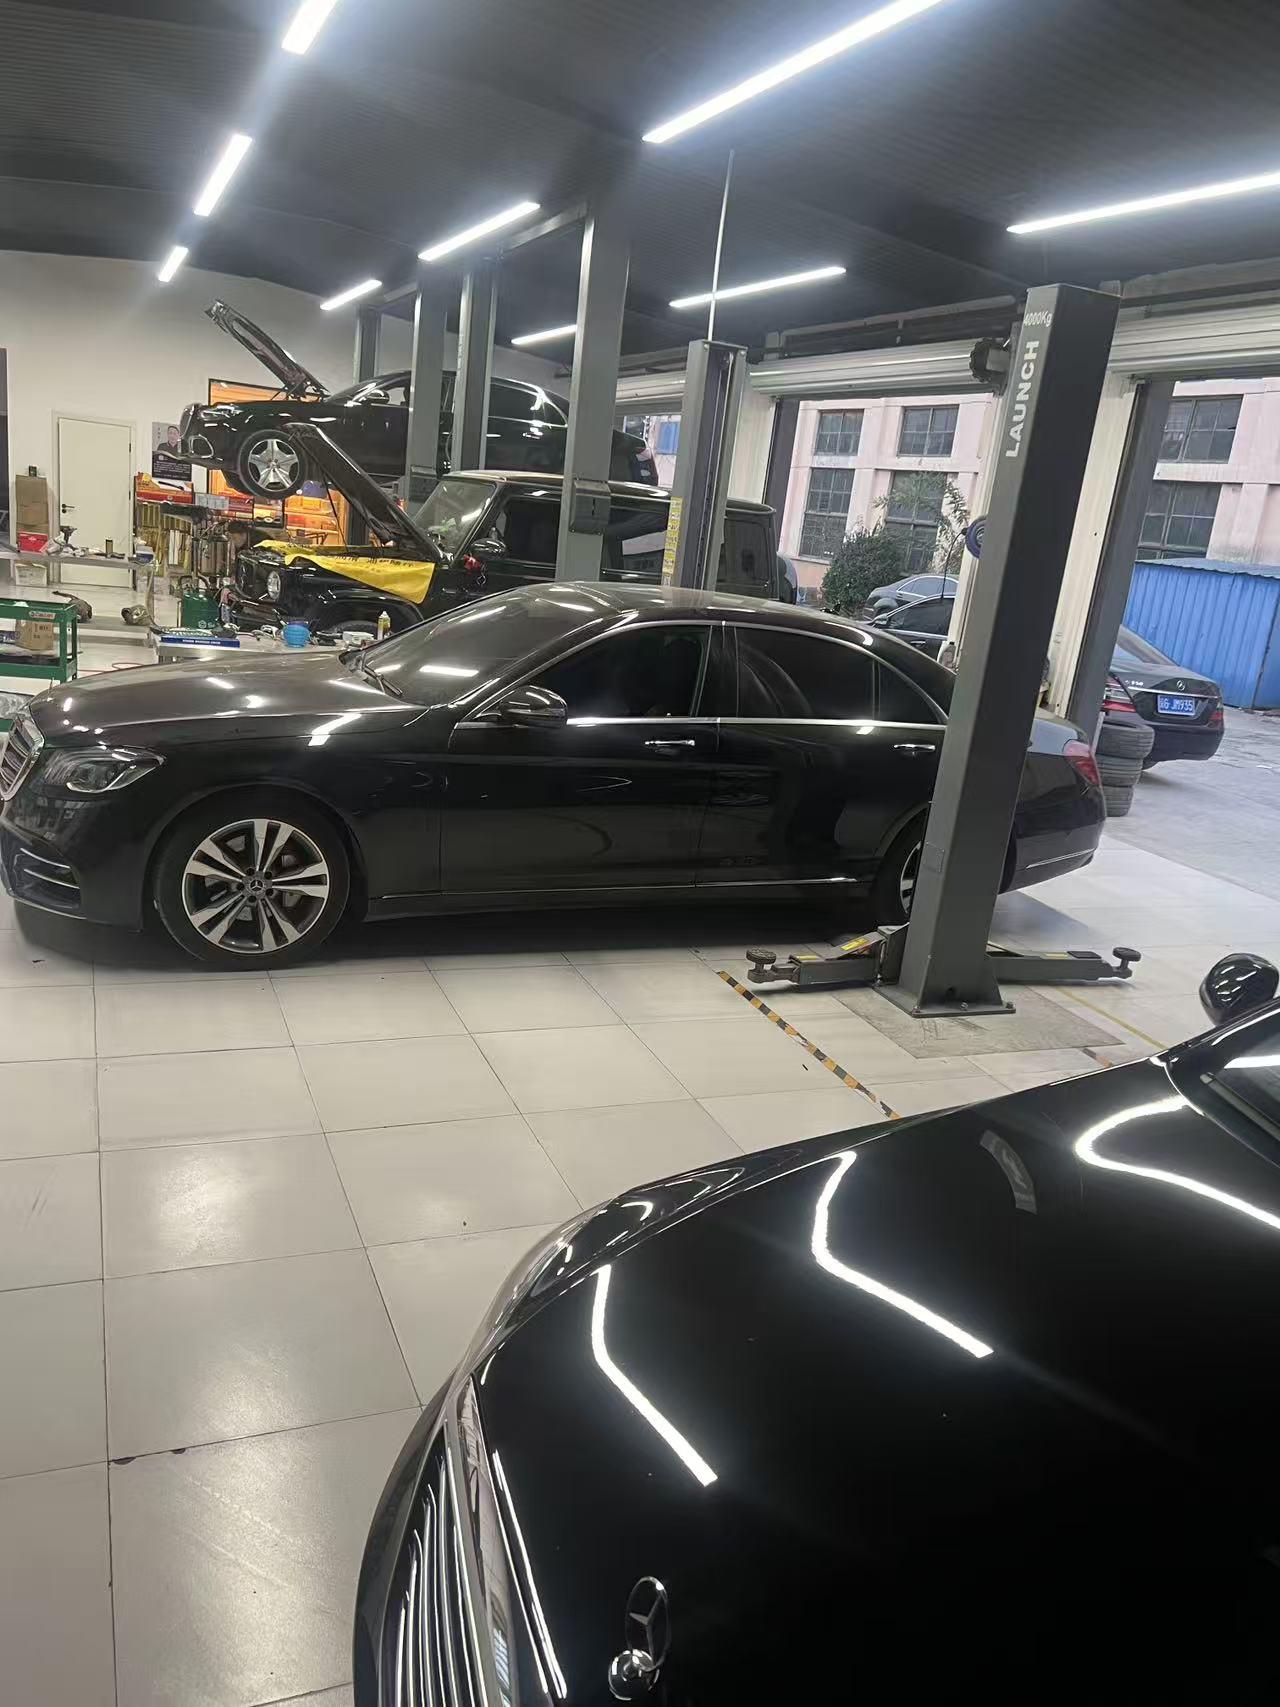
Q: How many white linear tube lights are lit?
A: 9